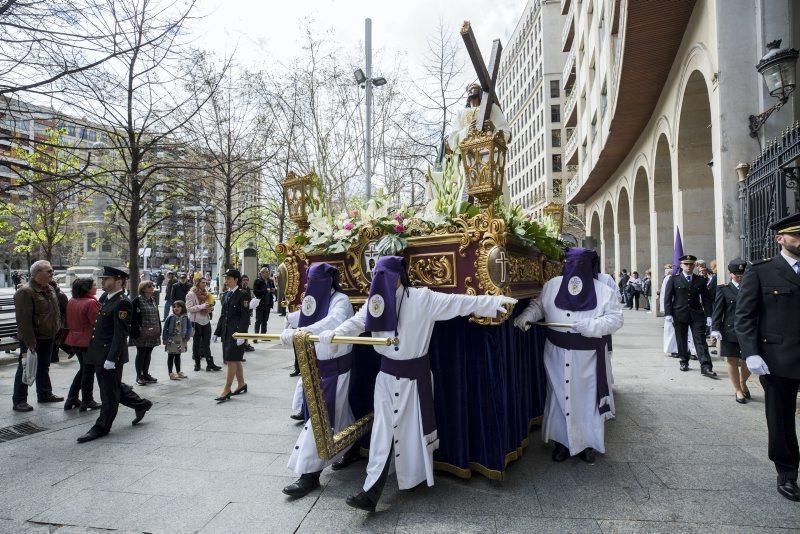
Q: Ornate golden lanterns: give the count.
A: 3